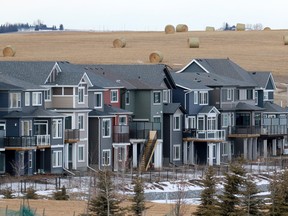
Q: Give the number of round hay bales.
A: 10